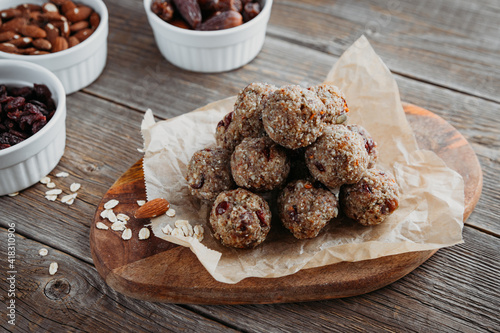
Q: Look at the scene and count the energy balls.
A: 11